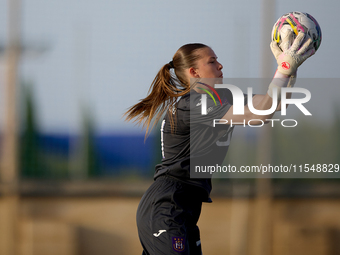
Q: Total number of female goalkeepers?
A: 1